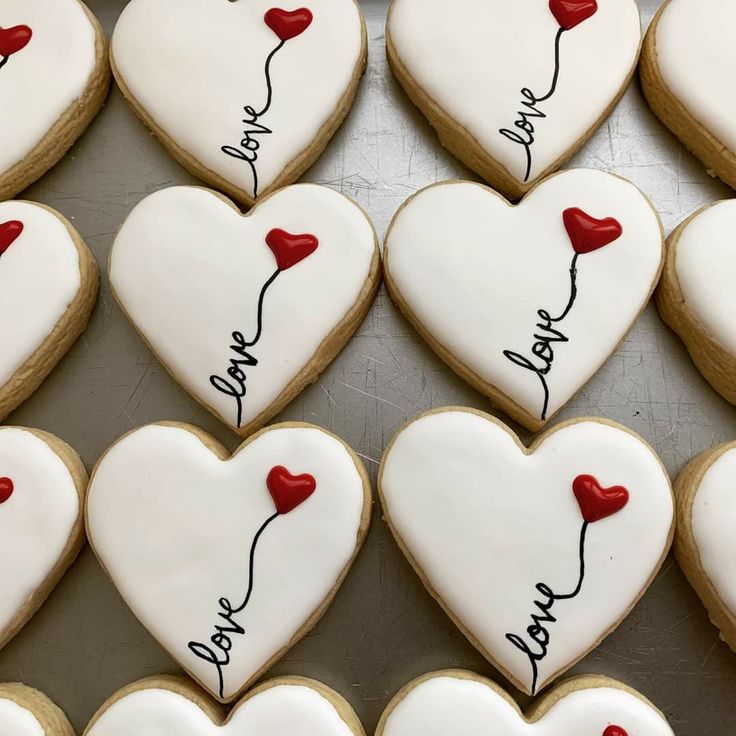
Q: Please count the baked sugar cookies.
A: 15